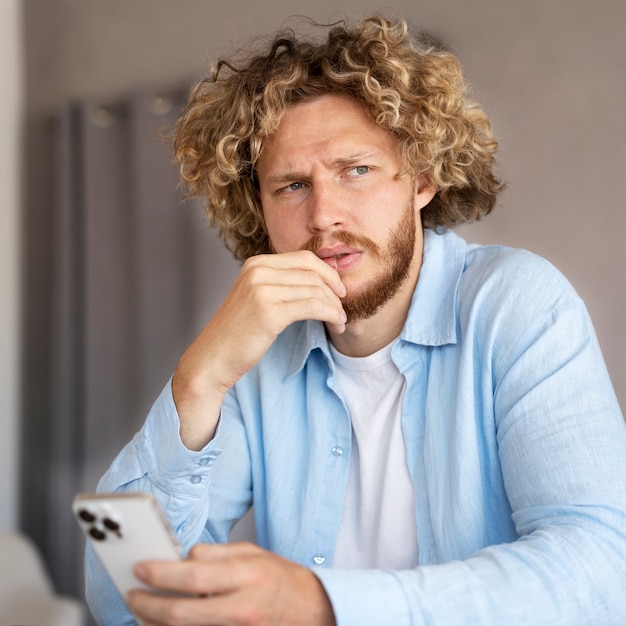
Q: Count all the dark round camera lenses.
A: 3